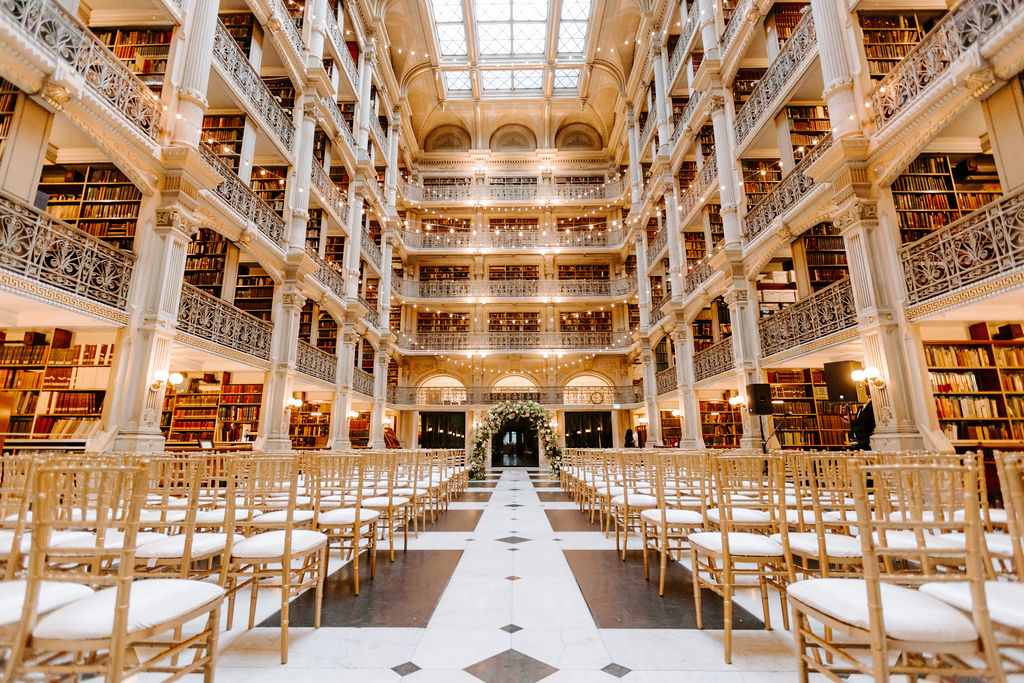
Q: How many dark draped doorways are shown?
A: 2